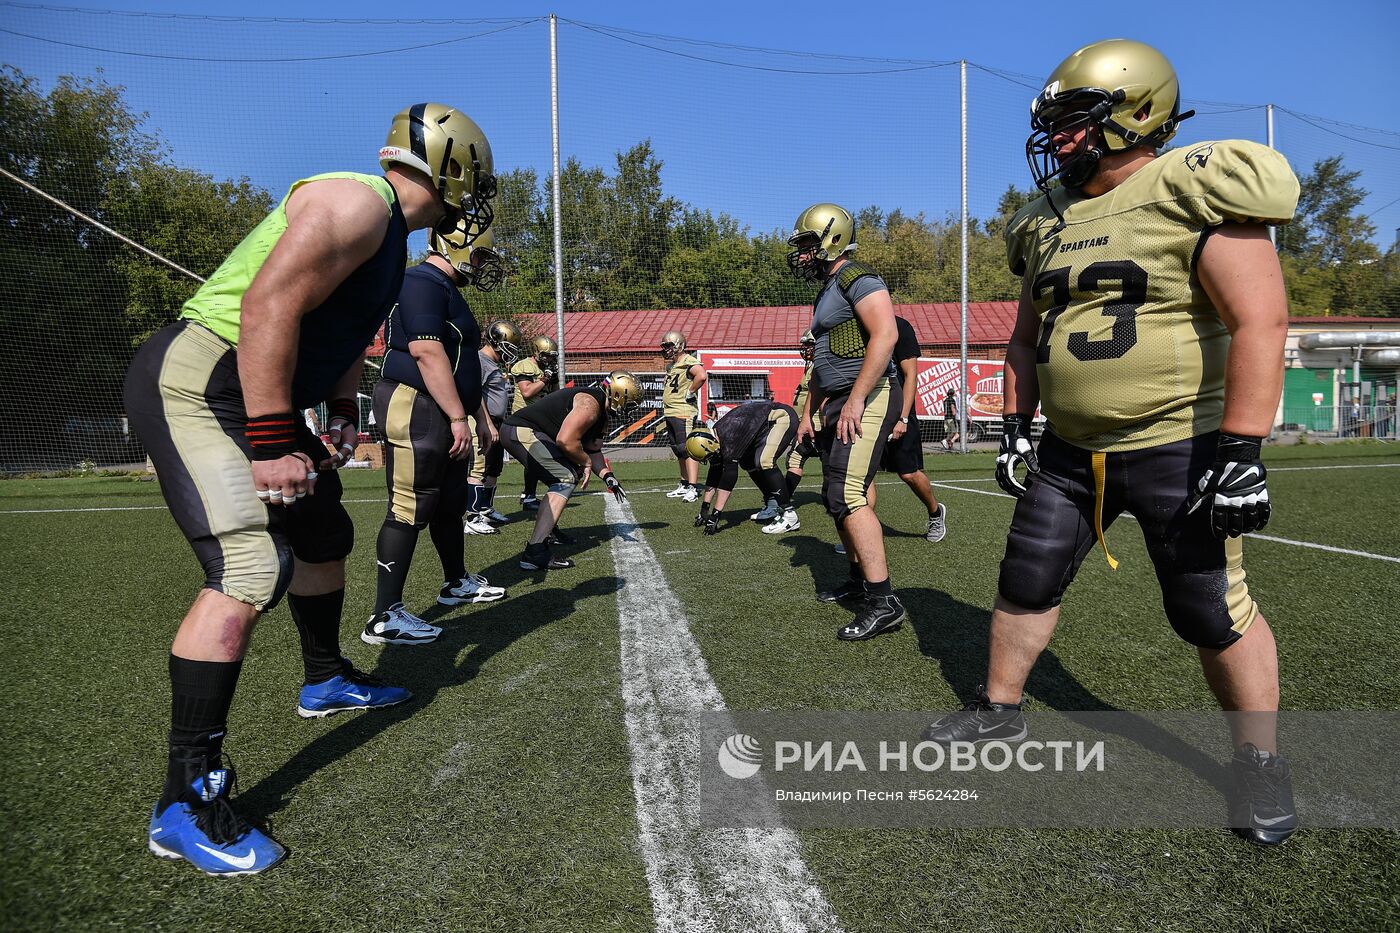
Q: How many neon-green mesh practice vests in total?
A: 1